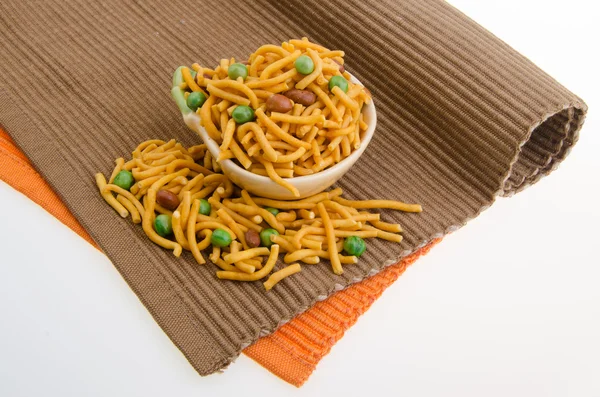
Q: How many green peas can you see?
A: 12